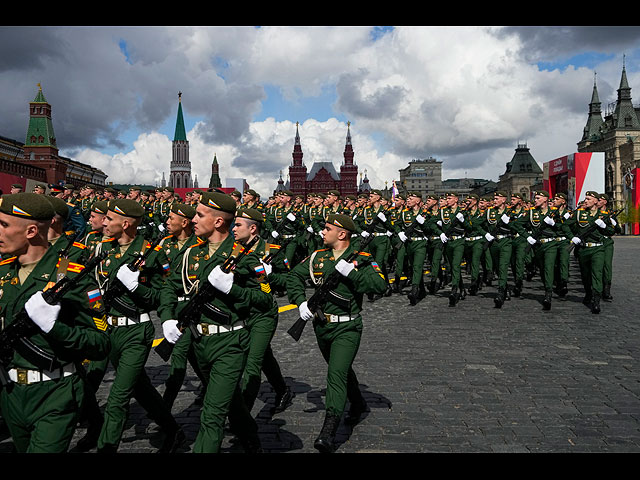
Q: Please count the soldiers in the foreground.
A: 8